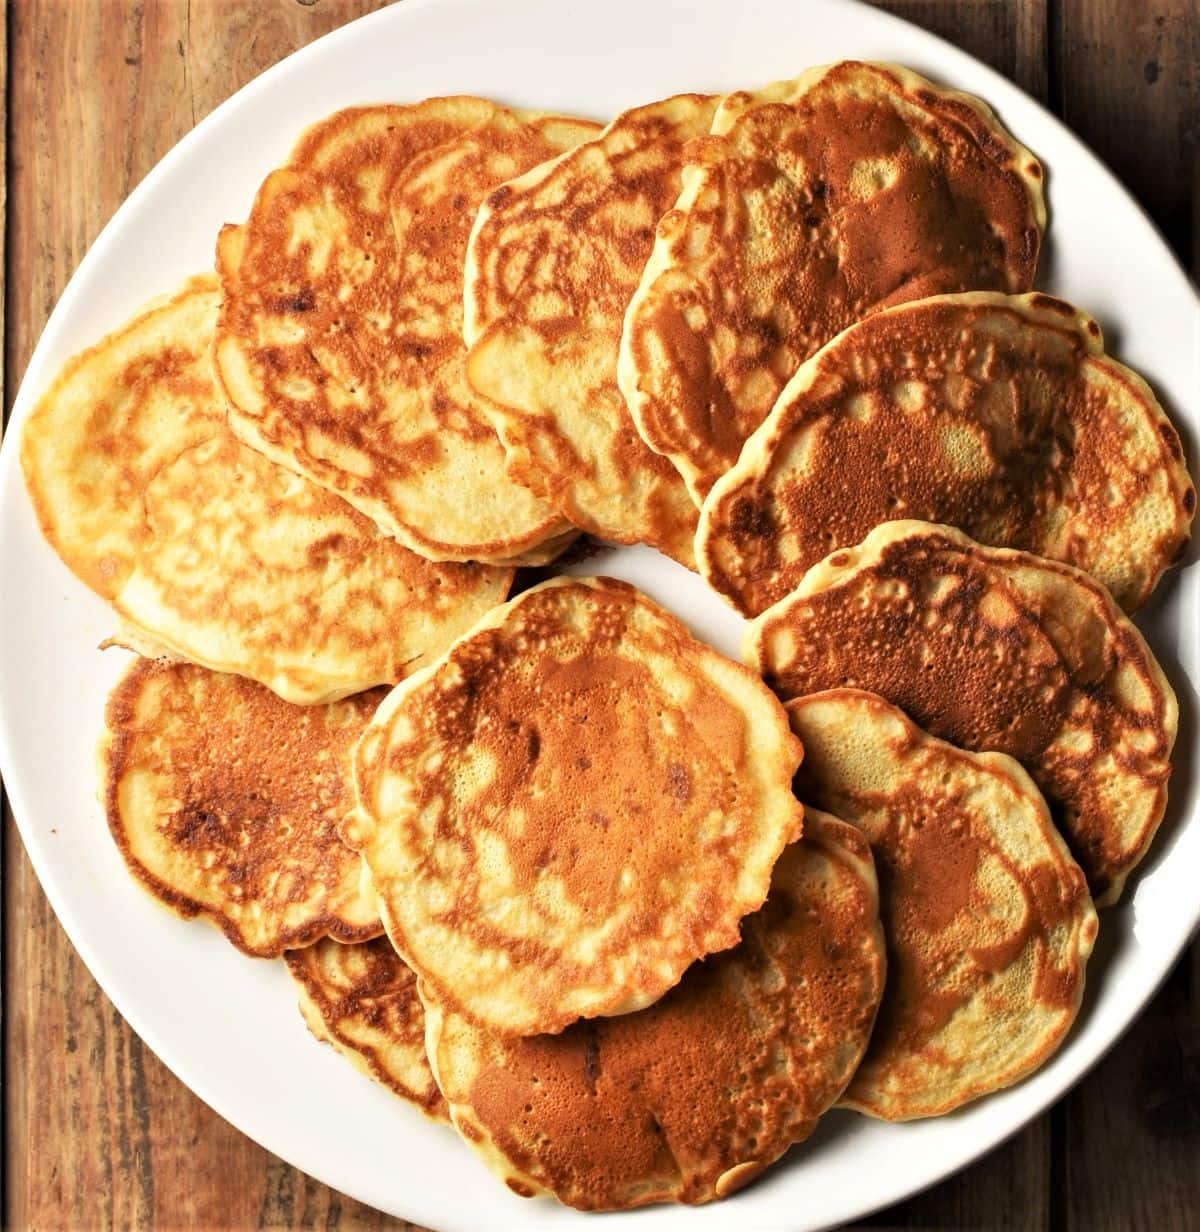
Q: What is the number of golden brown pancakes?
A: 11